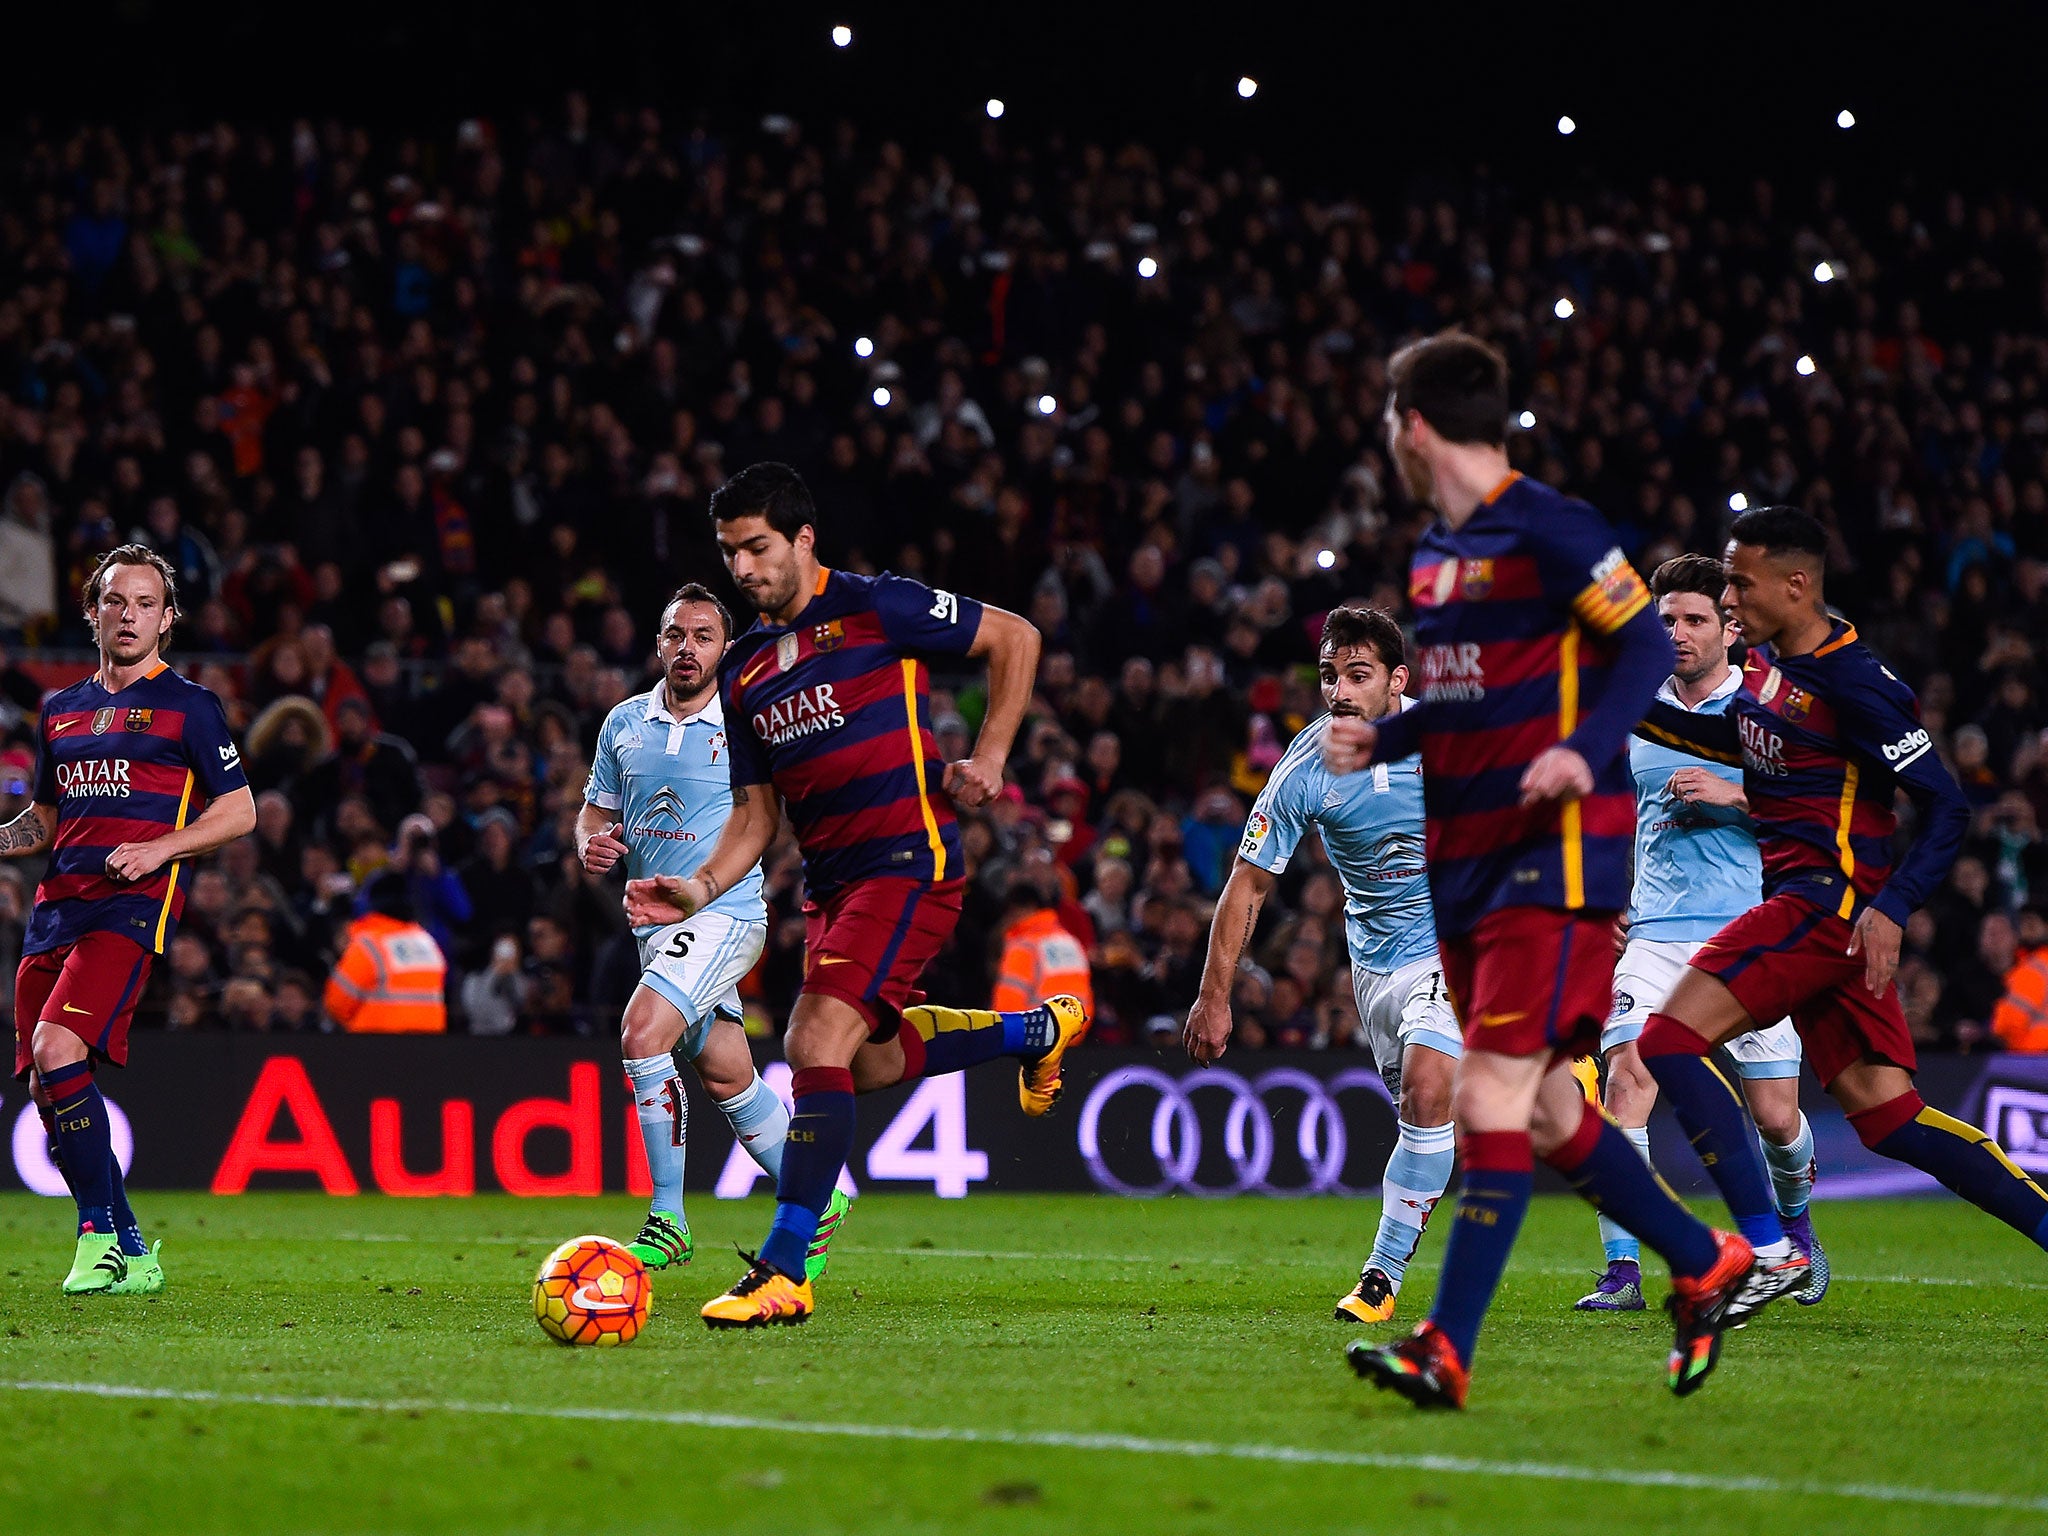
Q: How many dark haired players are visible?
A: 6